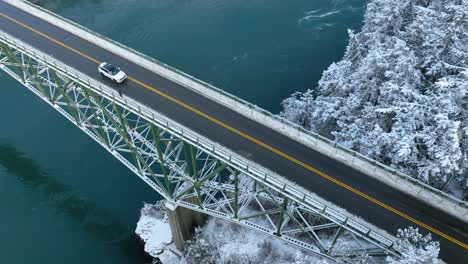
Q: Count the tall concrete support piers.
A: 1